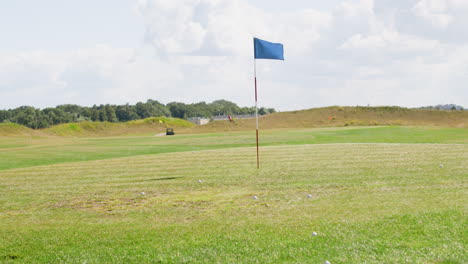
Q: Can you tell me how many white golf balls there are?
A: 7